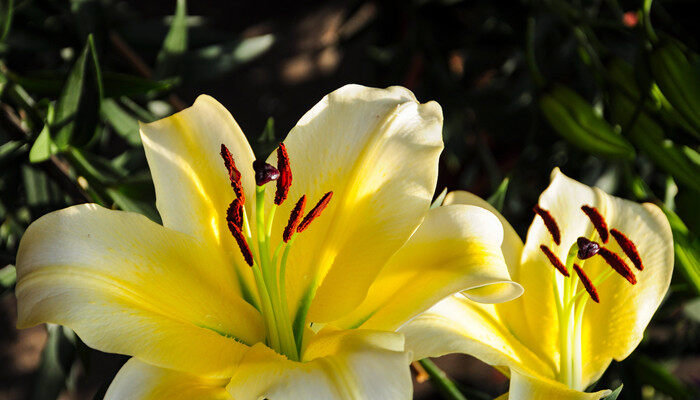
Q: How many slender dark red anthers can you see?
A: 12